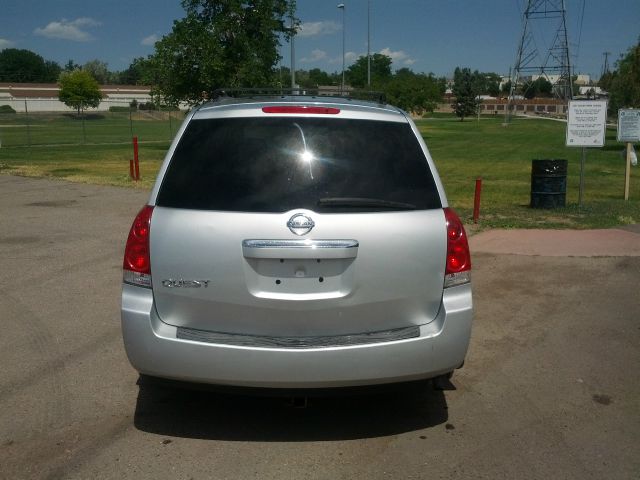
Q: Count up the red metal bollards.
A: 3